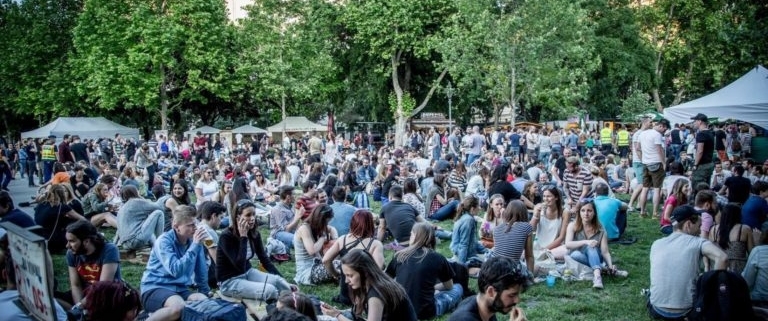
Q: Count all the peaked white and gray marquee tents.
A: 5